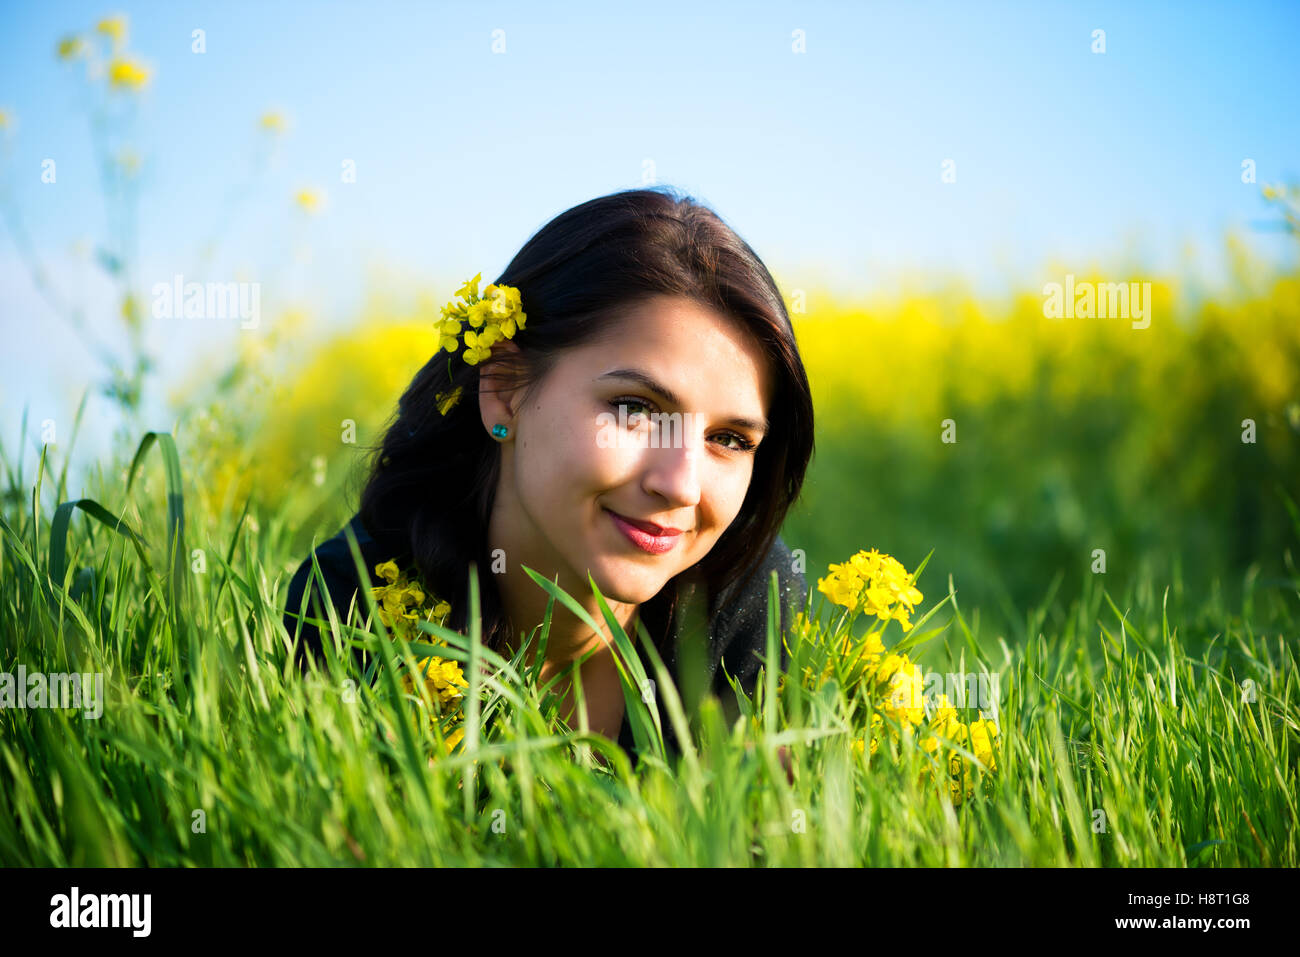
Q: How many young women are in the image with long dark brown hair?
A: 1